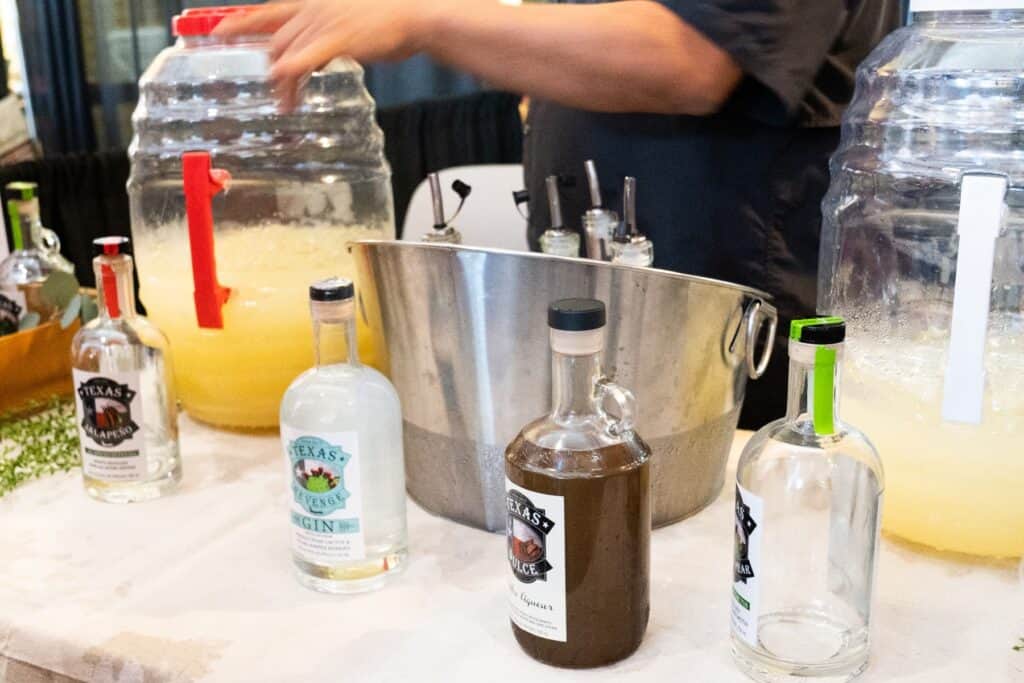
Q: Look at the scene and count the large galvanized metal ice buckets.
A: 1